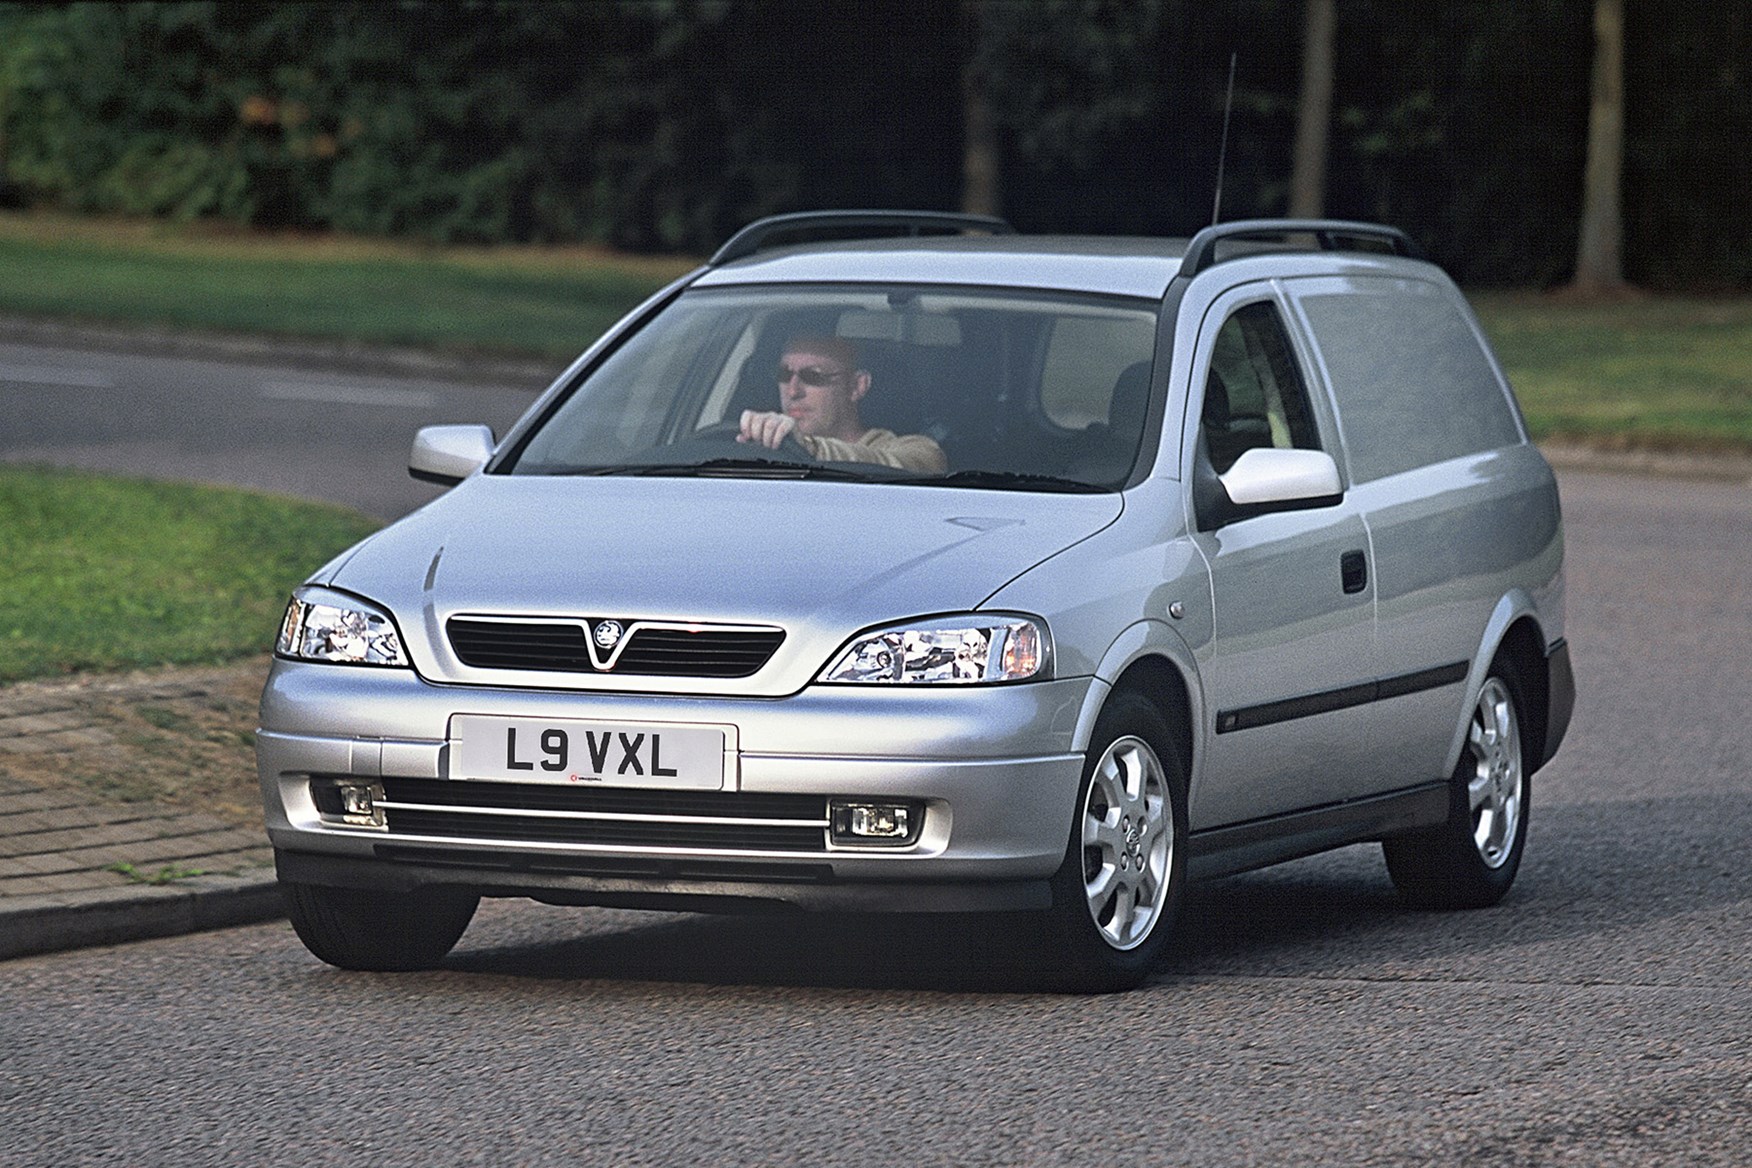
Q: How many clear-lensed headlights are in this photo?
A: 2